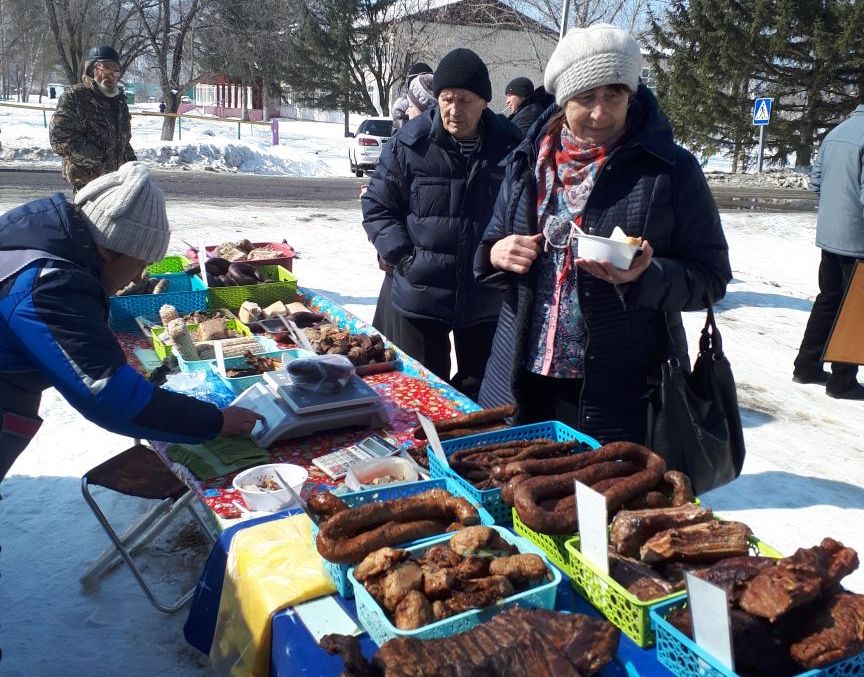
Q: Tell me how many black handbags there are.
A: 1